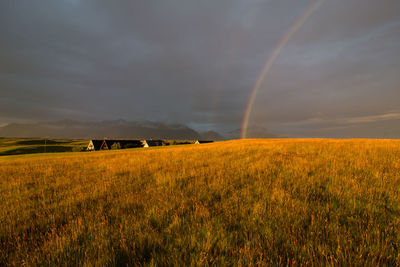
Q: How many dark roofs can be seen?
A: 4